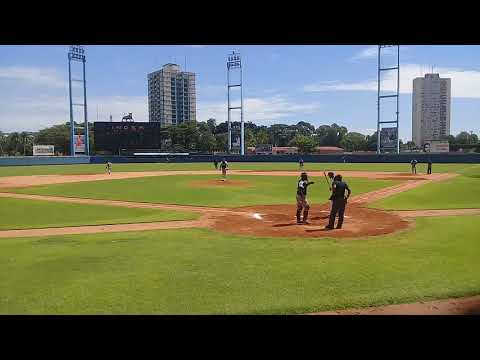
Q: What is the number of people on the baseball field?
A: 9